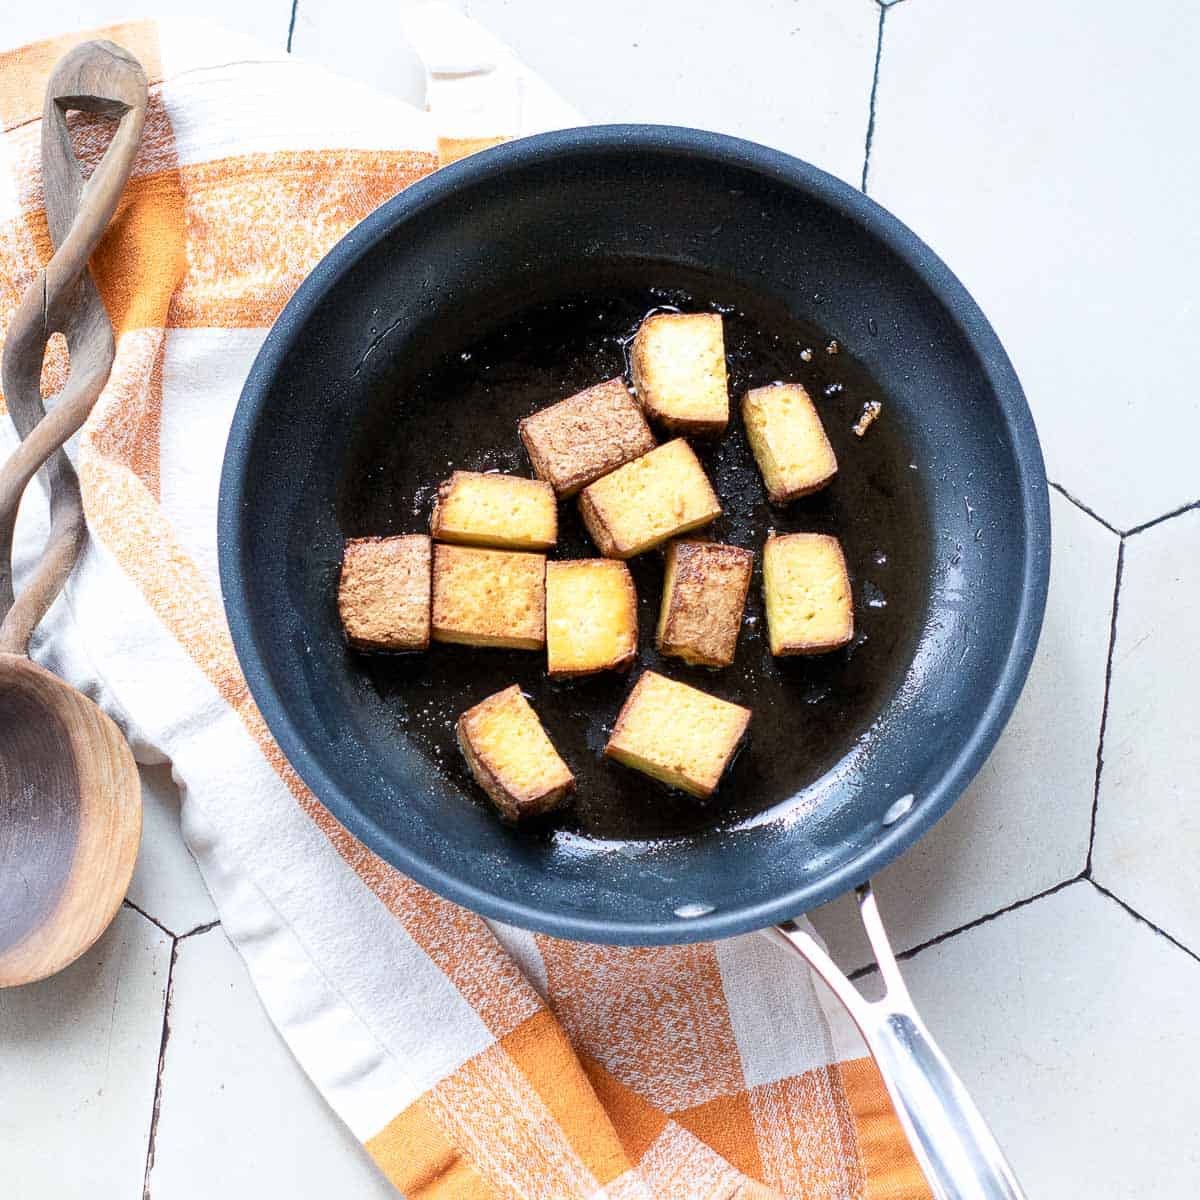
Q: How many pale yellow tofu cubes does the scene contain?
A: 8